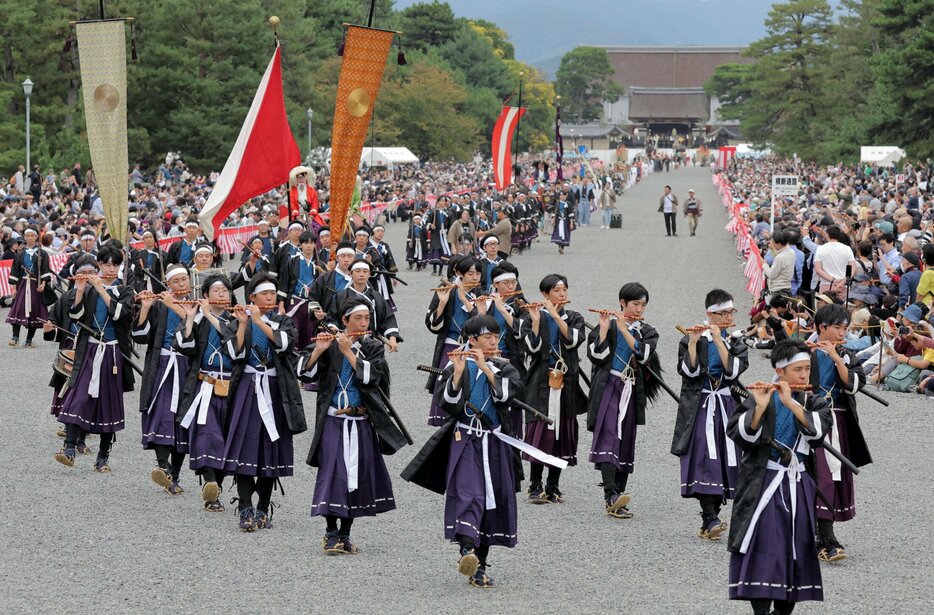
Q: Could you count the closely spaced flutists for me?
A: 13